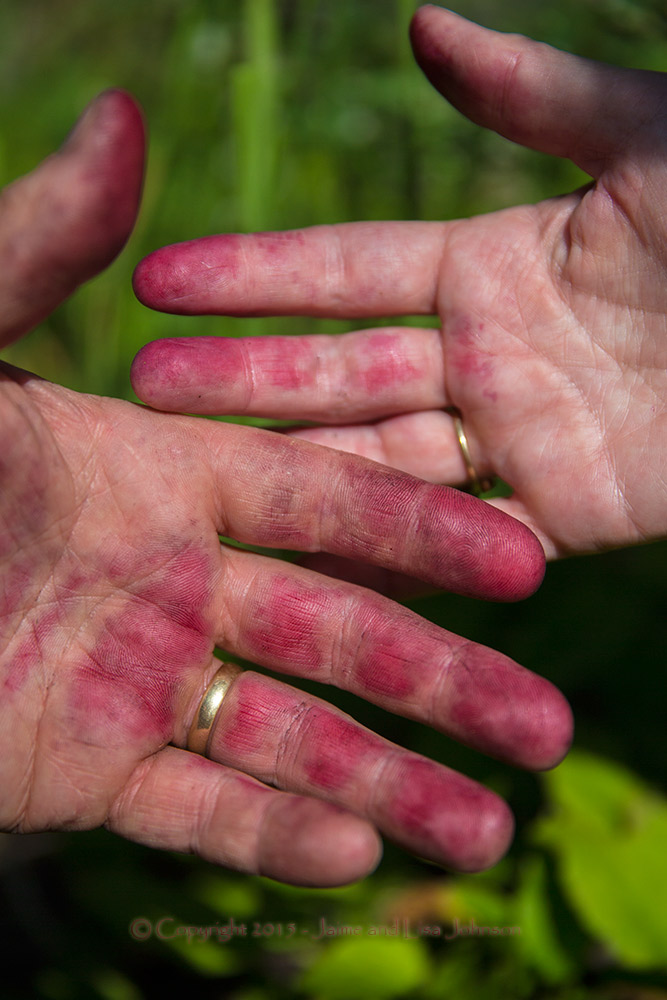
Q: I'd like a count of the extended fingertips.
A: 8